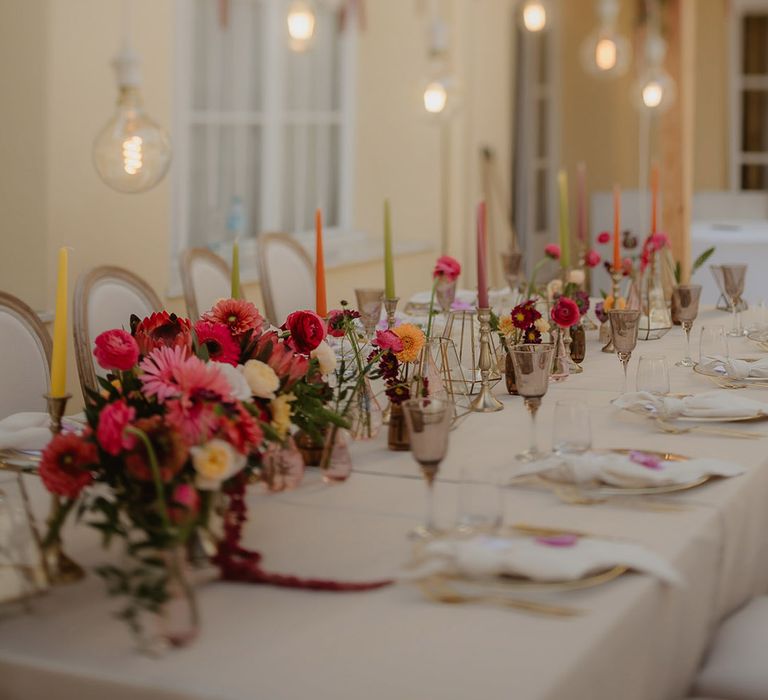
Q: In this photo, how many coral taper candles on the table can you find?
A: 3